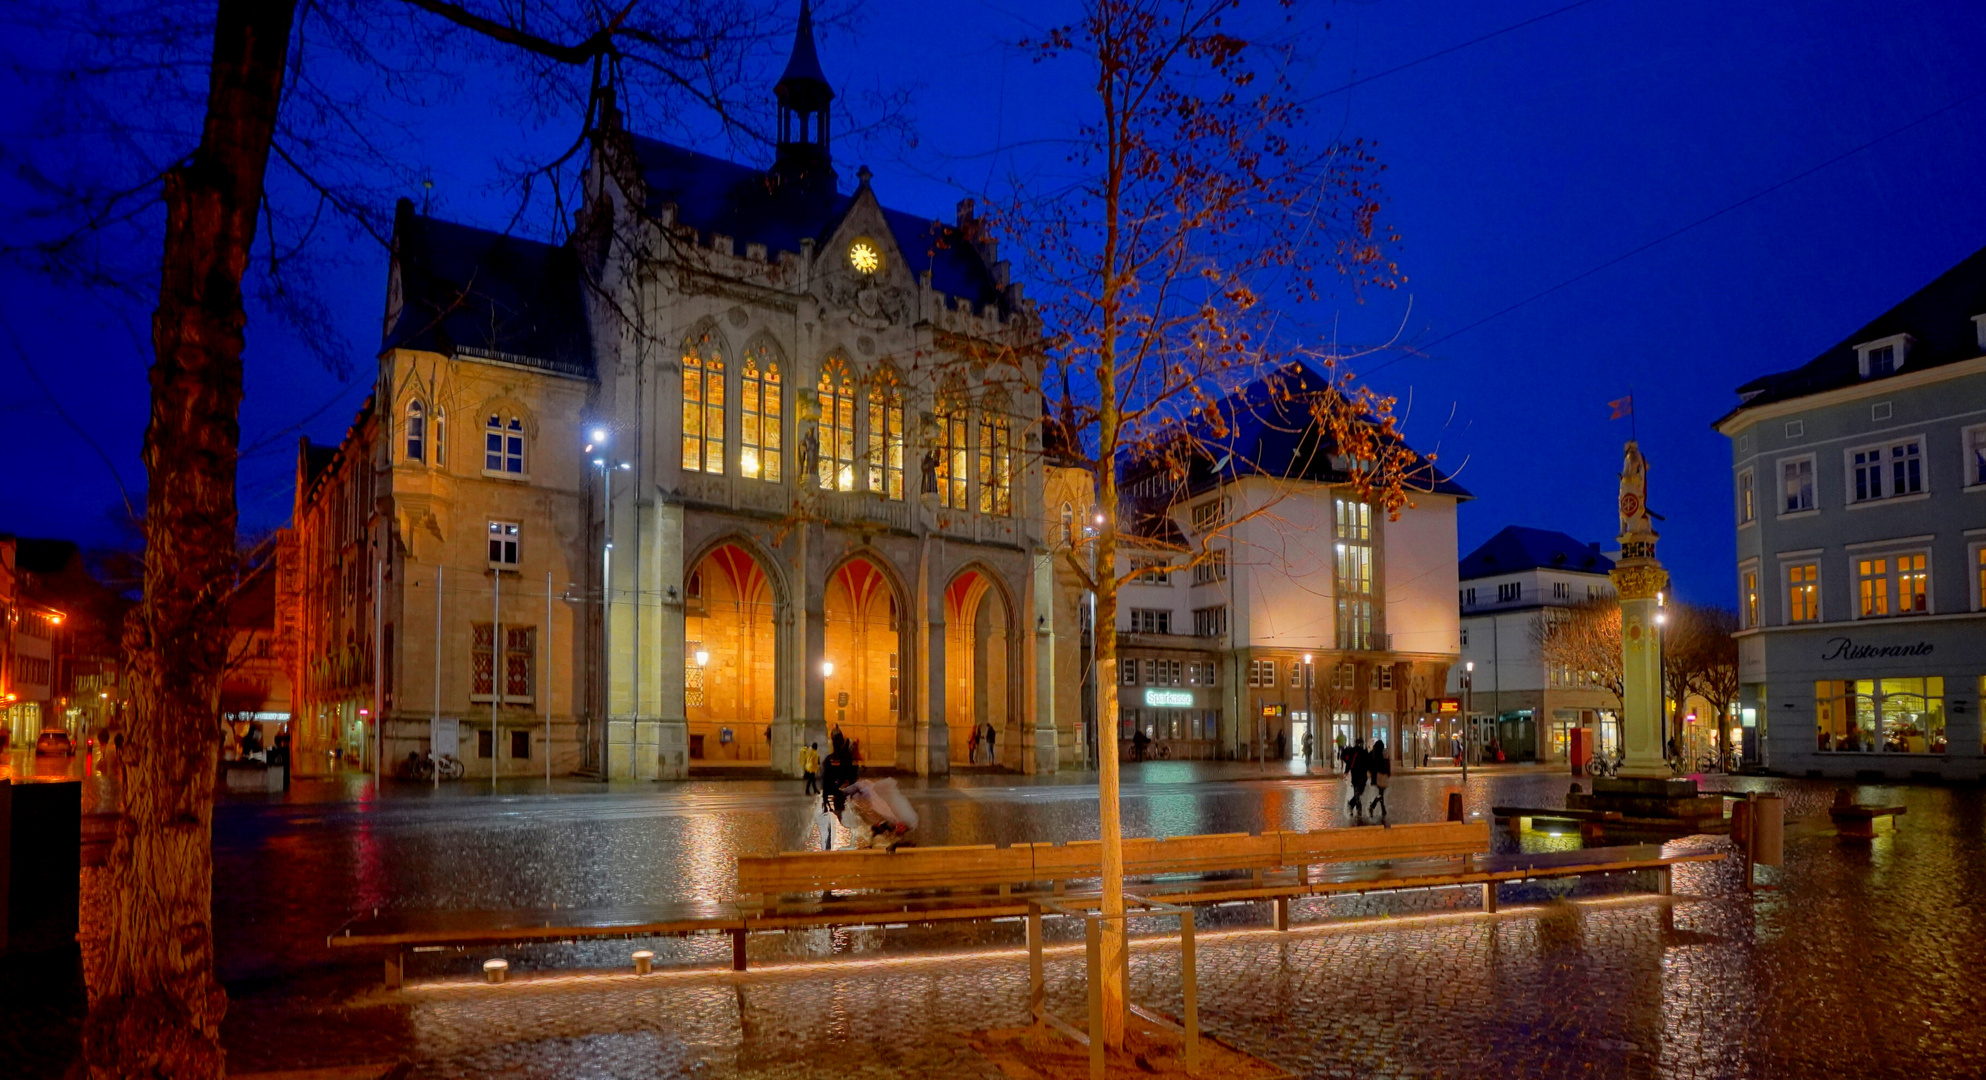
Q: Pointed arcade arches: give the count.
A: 3